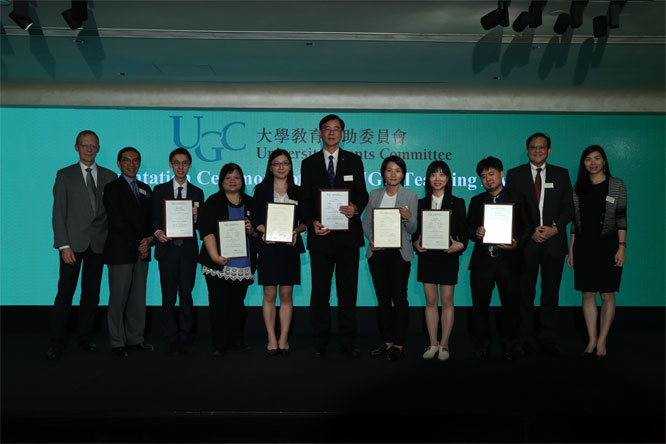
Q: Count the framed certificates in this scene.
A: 7